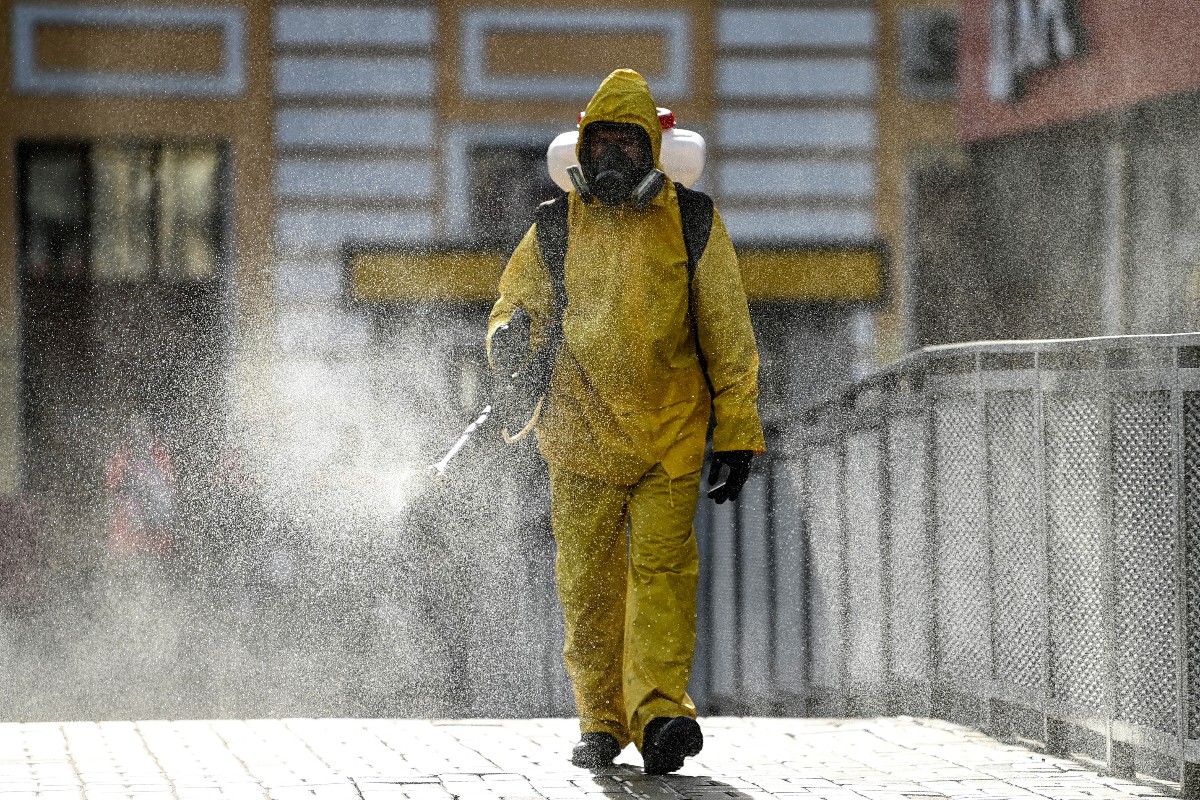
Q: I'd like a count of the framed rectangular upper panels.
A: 2